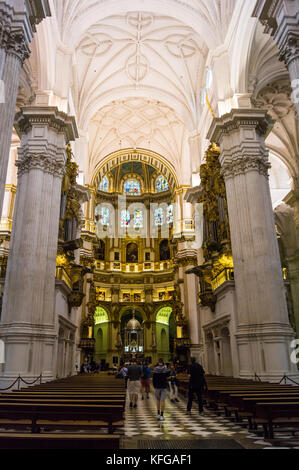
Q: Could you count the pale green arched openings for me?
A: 2